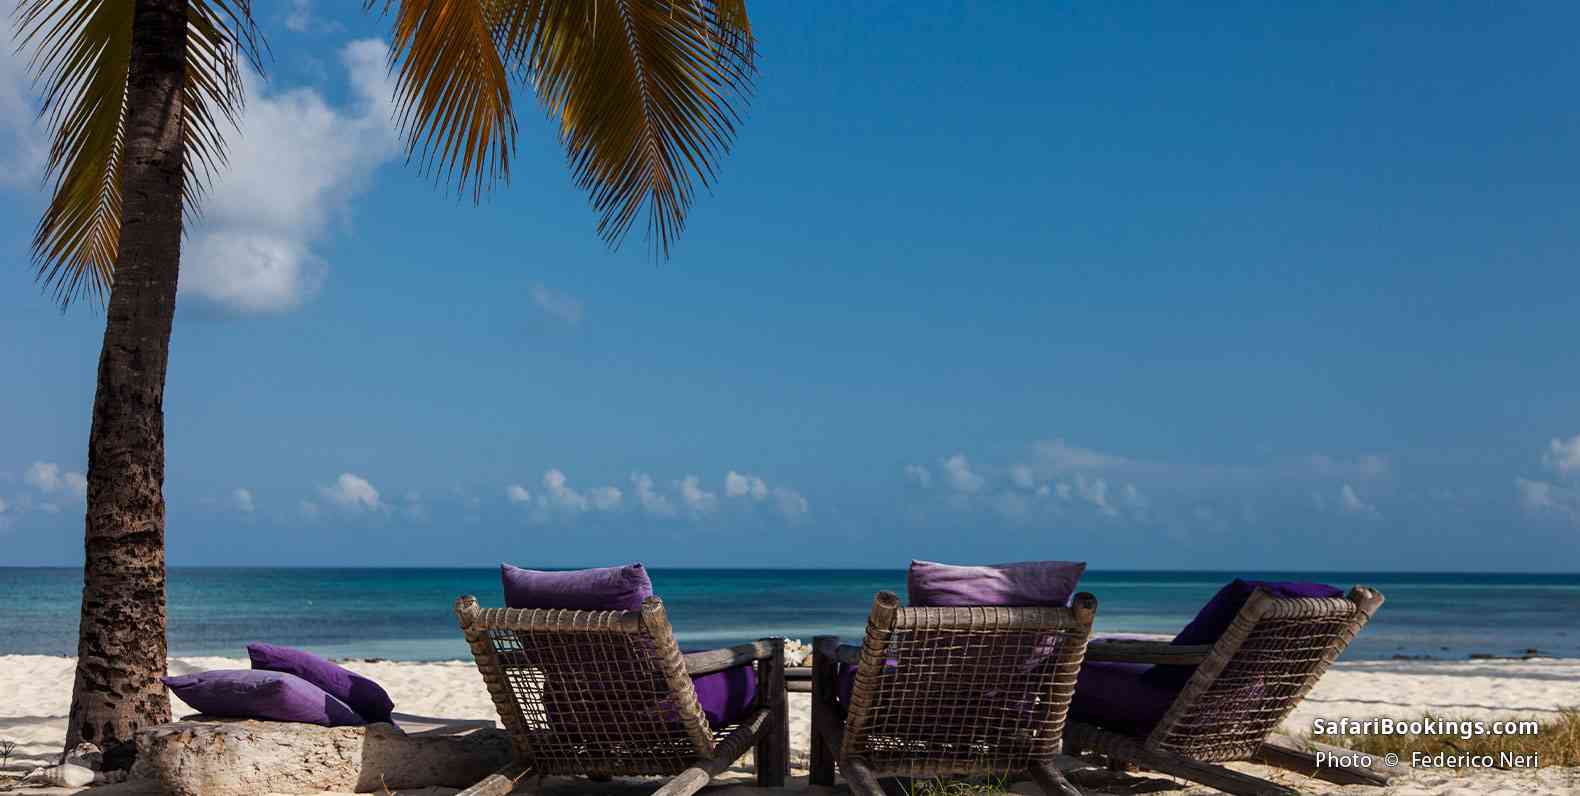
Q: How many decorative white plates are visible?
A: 0